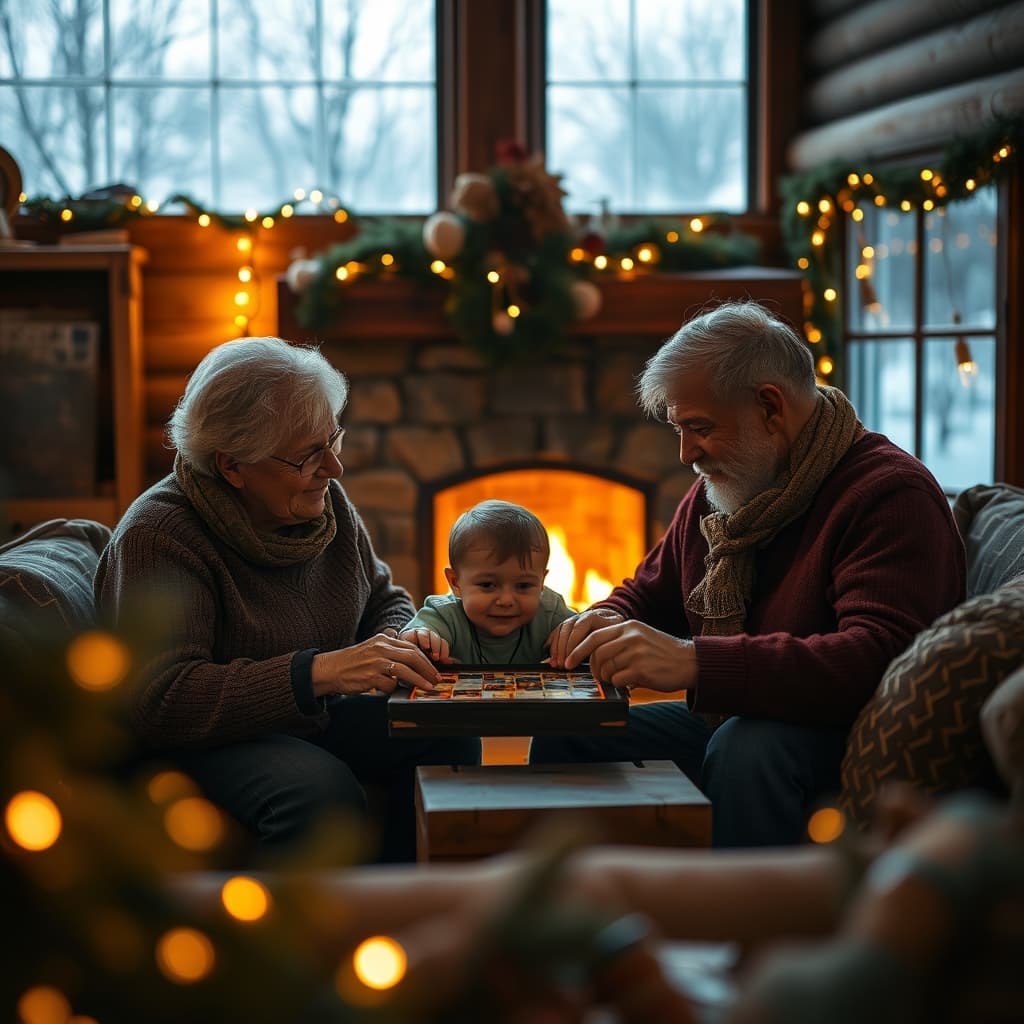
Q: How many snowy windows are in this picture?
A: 3